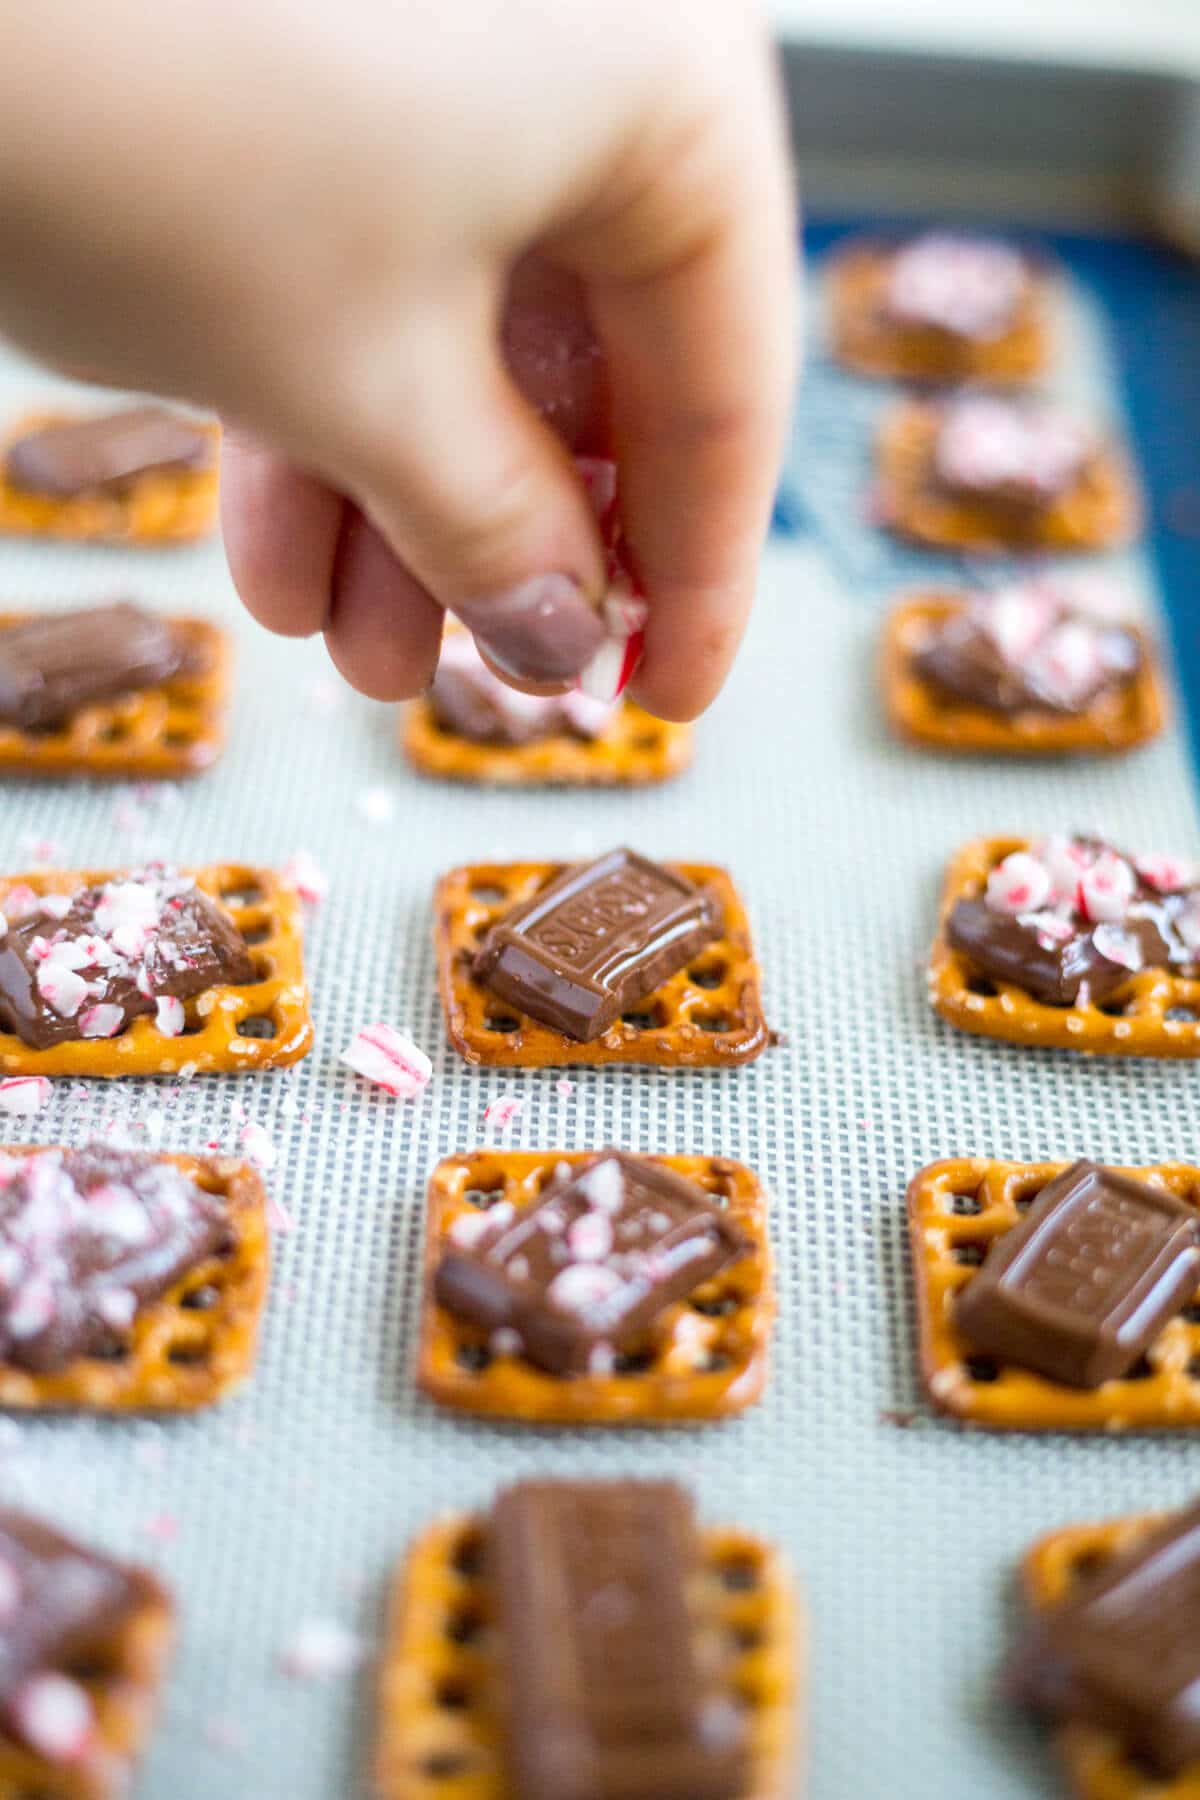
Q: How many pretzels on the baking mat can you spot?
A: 15